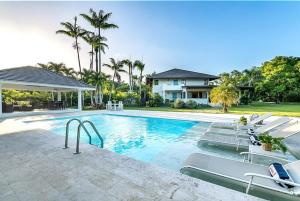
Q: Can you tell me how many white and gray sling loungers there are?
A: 4